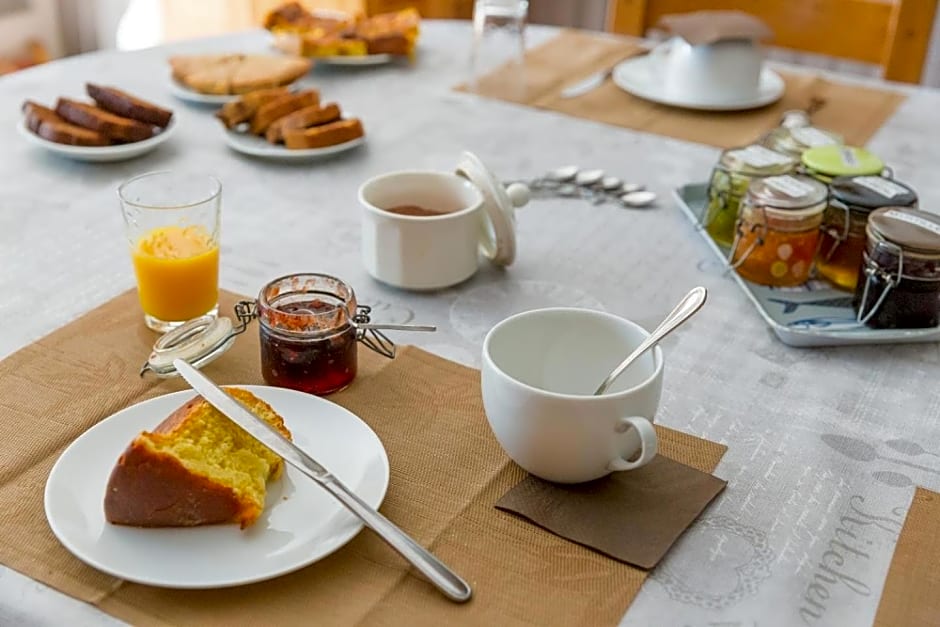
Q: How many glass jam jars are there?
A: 7